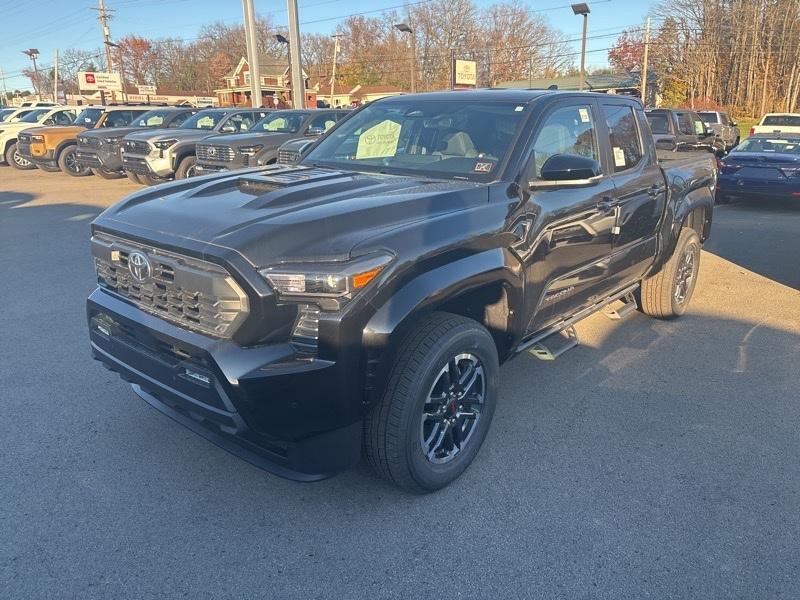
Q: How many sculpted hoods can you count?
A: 1